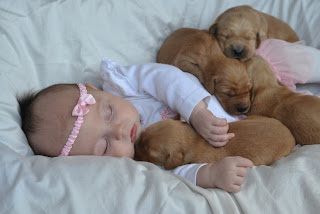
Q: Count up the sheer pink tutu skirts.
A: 1